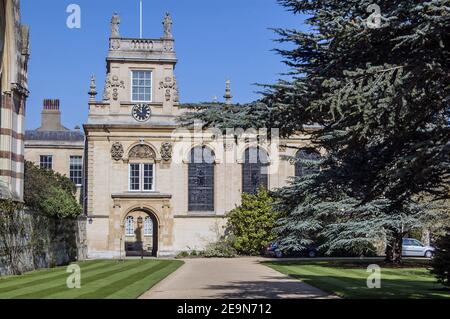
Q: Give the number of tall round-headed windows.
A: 3